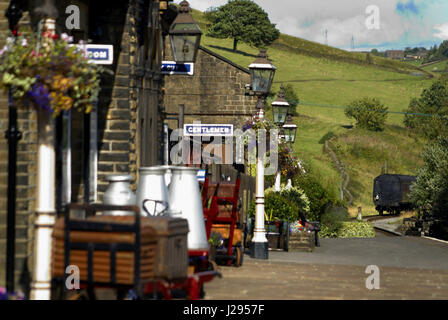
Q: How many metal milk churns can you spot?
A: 3